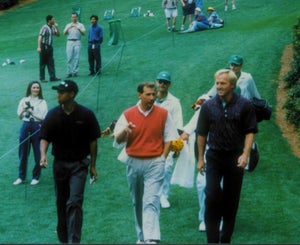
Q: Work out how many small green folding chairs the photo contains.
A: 2